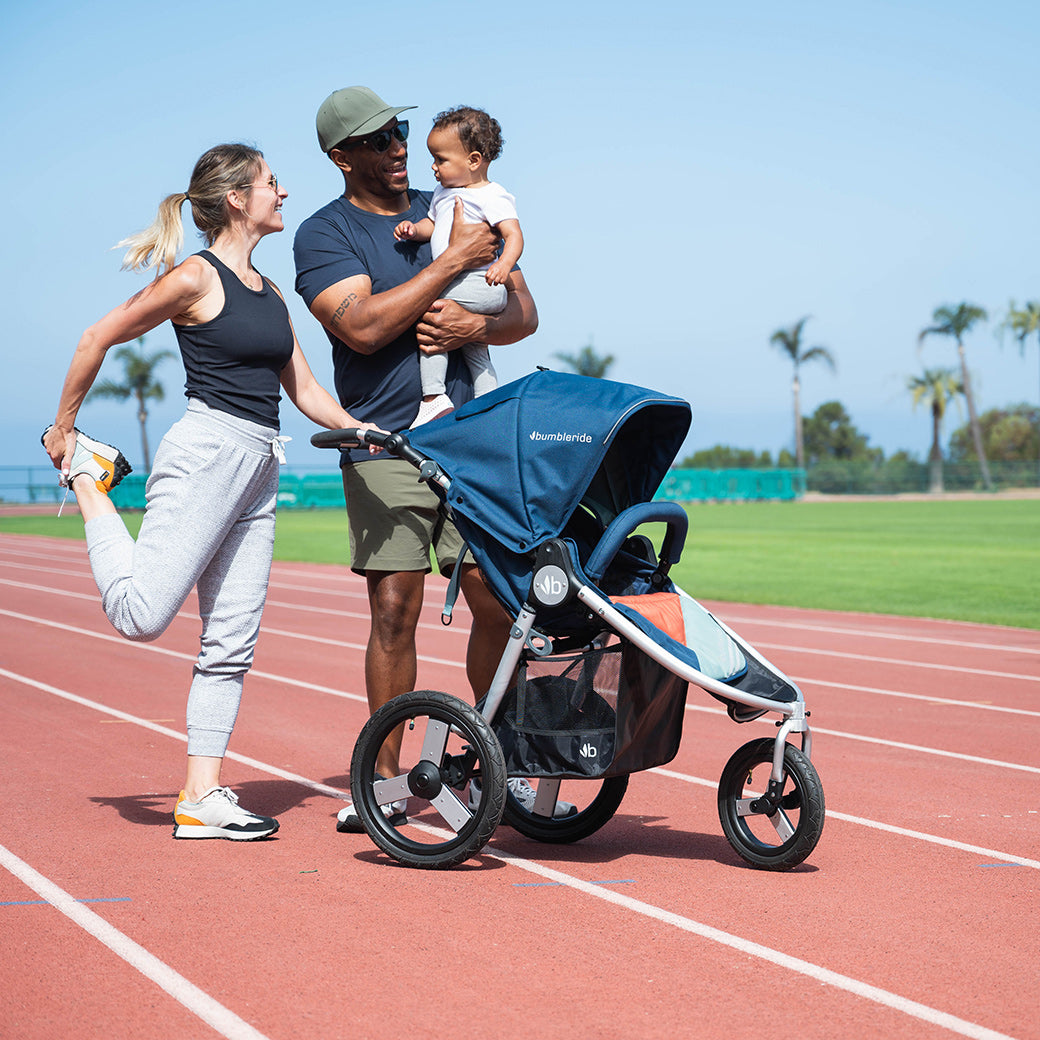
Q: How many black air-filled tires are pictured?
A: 3